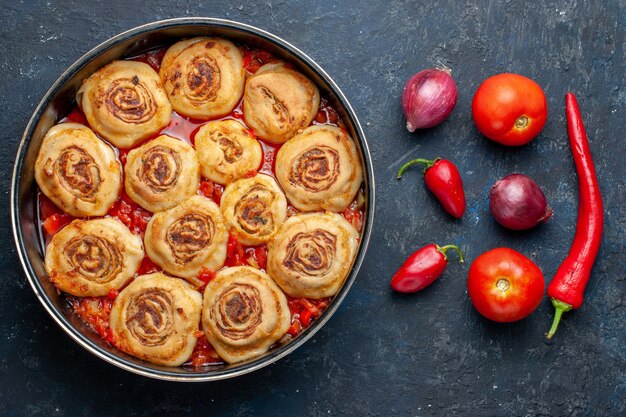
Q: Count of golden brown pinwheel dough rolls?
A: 13